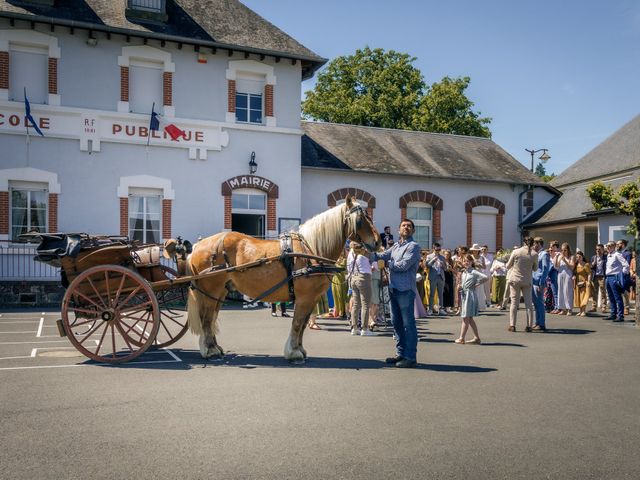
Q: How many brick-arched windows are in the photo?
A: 3